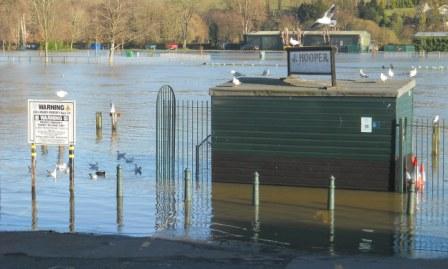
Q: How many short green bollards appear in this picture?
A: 5